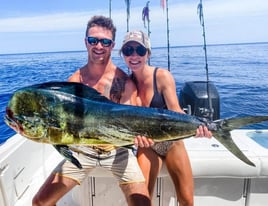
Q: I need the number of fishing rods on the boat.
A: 5